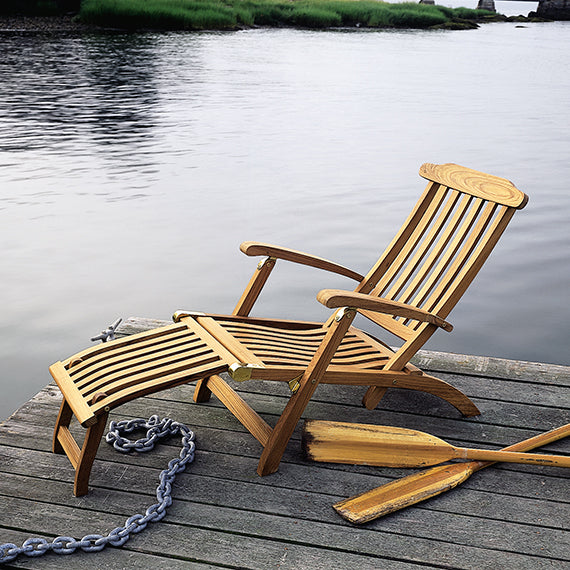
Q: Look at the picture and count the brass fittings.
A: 5